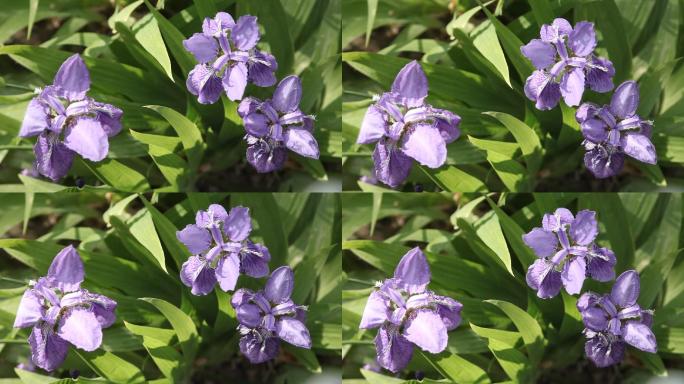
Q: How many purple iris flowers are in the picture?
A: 12